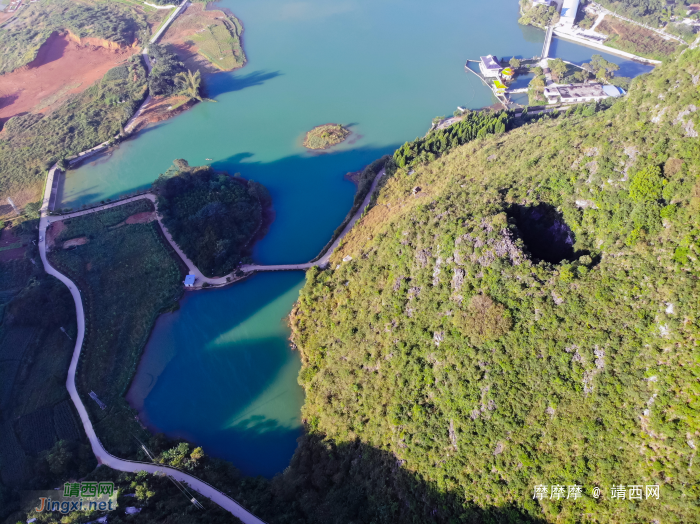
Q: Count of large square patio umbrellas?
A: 0